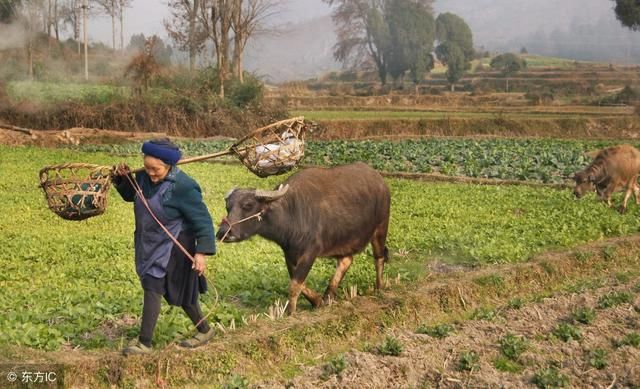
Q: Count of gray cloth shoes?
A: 2